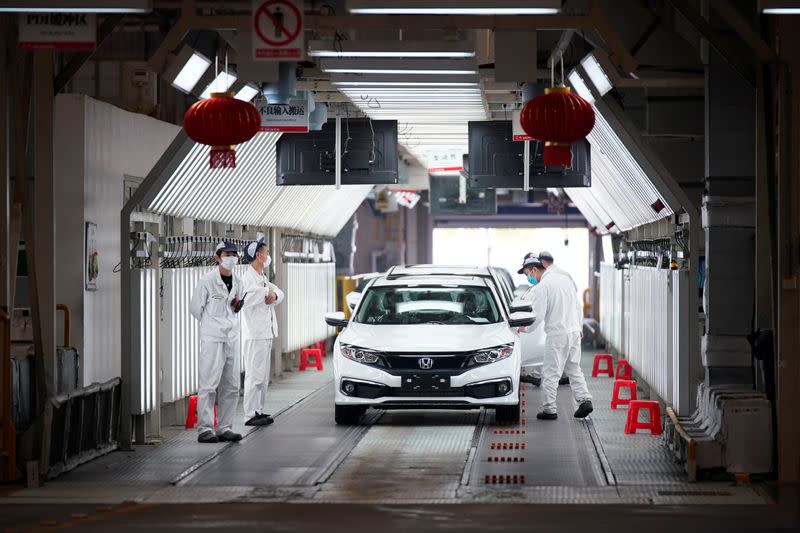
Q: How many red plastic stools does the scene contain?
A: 7